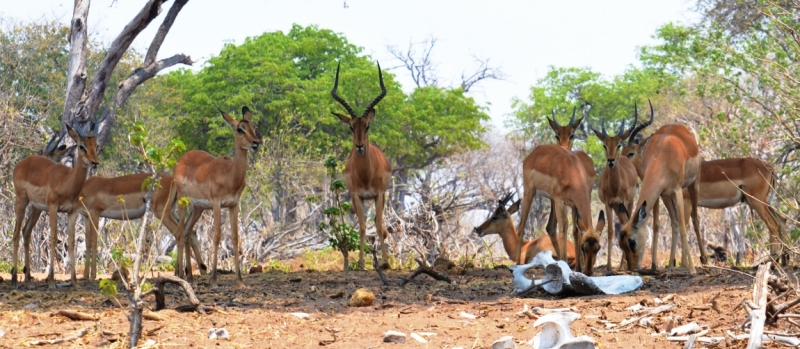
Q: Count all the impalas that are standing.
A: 9